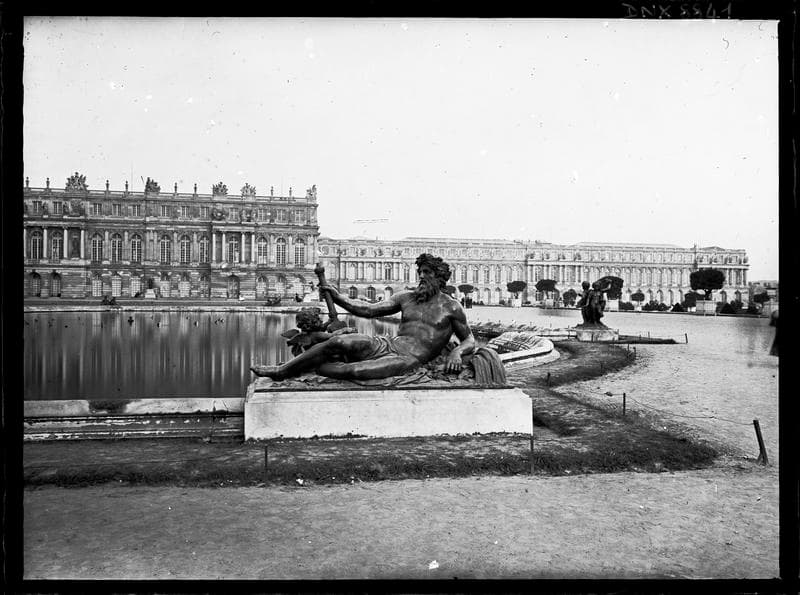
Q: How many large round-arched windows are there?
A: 12